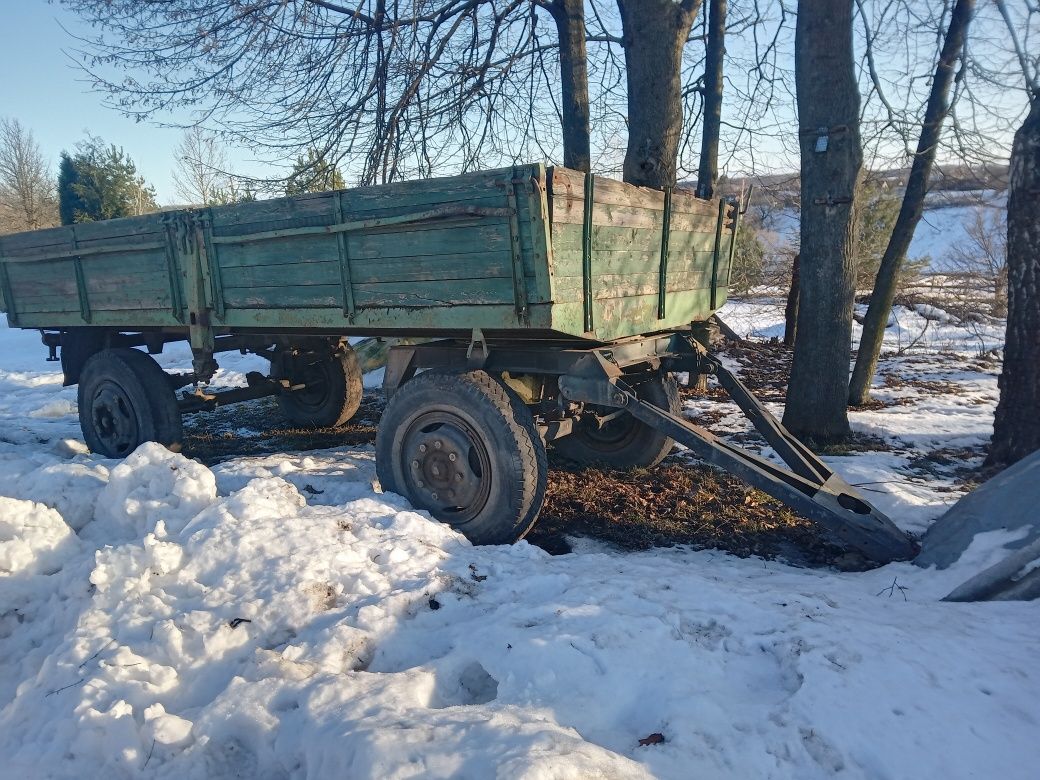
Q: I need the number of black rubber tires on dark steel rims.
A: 4